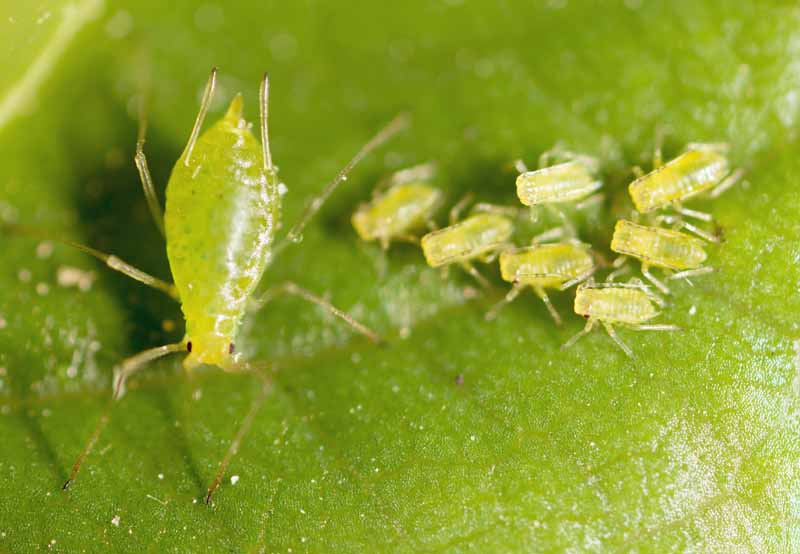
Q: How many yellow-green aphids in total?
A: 8